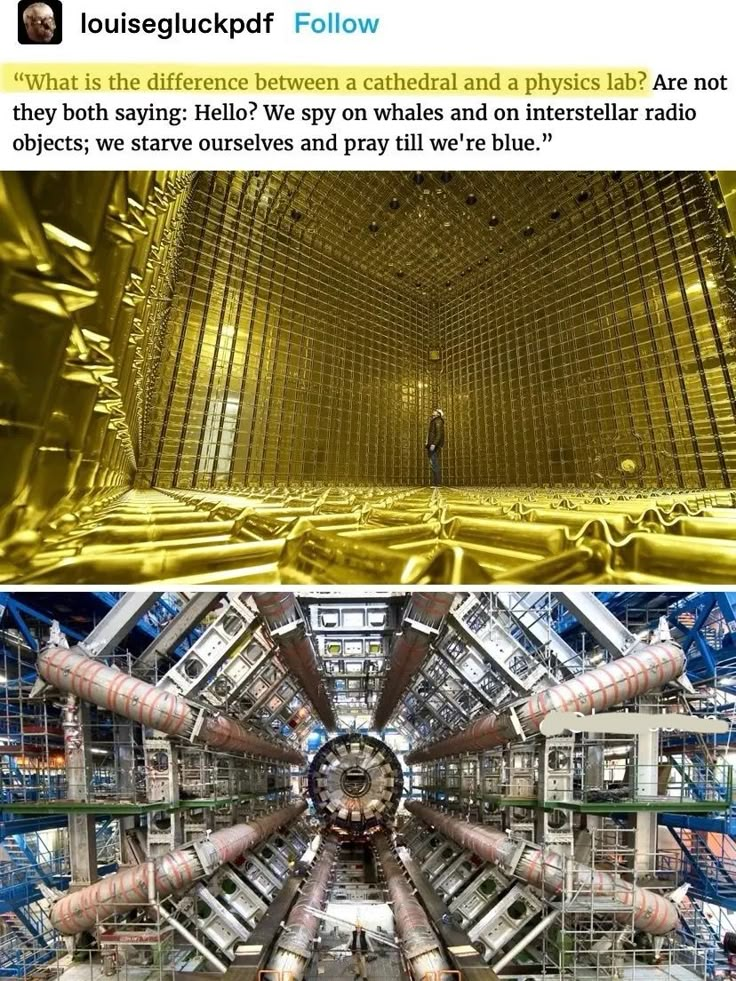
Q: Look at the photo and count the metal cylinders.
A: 8